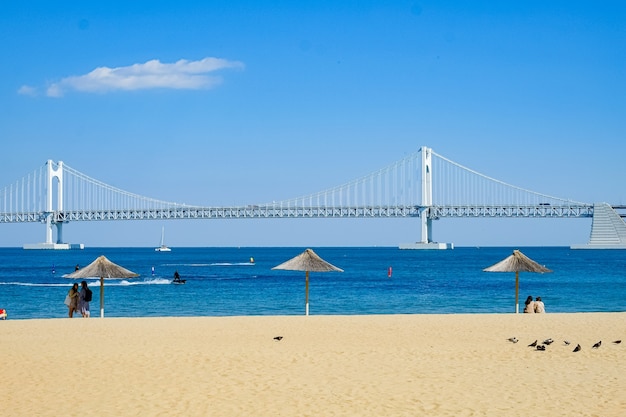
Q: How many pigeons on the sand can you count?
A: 9